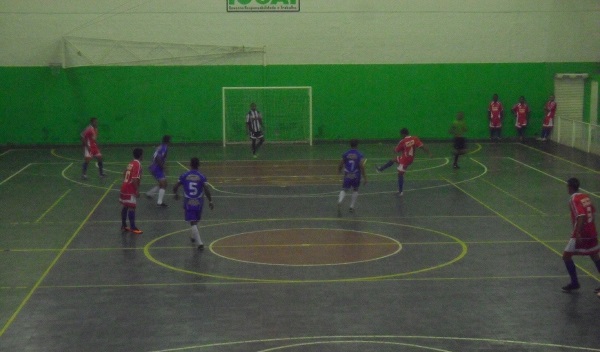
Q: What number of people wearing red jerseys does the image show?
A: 7